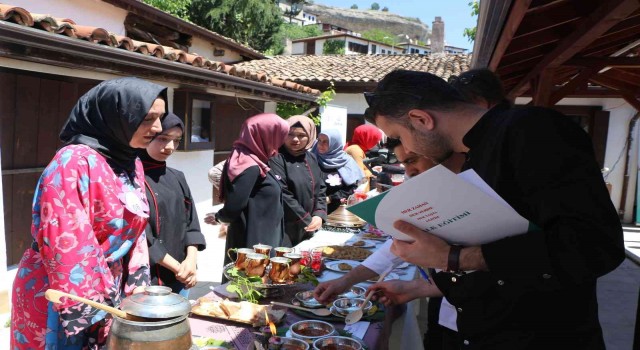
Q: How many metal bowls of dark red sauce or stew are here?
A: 3